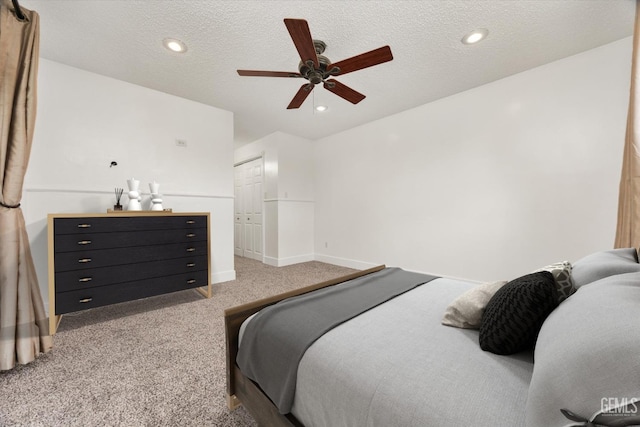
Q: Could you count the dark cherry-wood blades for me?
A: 5